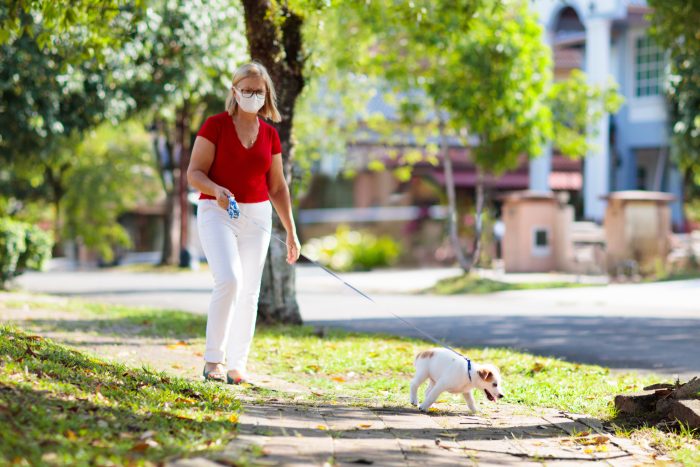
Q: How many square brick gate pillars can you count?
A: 2